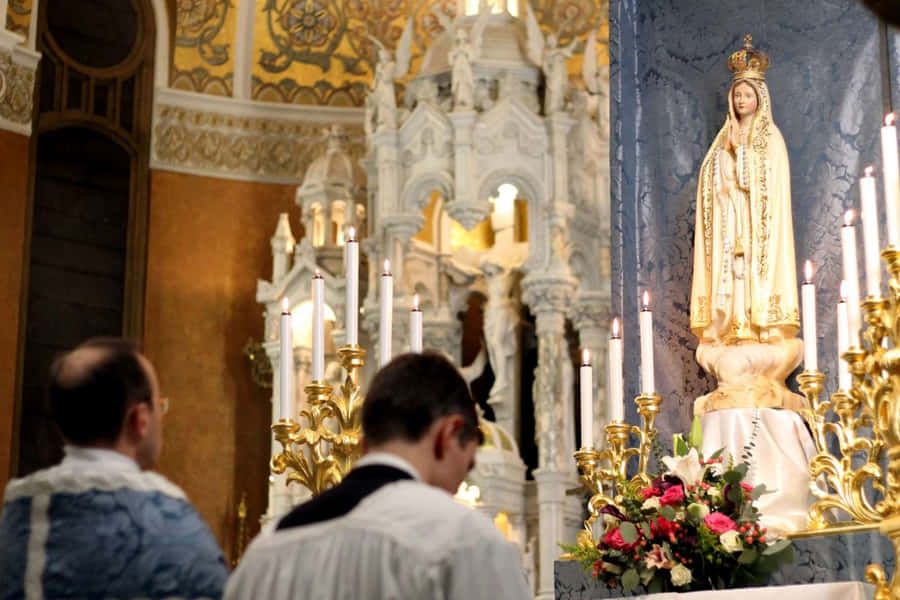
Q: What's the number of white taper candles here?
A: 13